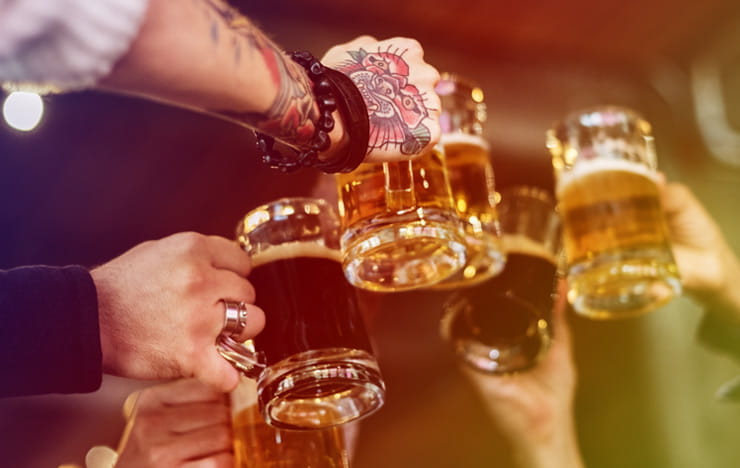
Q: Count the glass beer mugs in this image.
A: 6